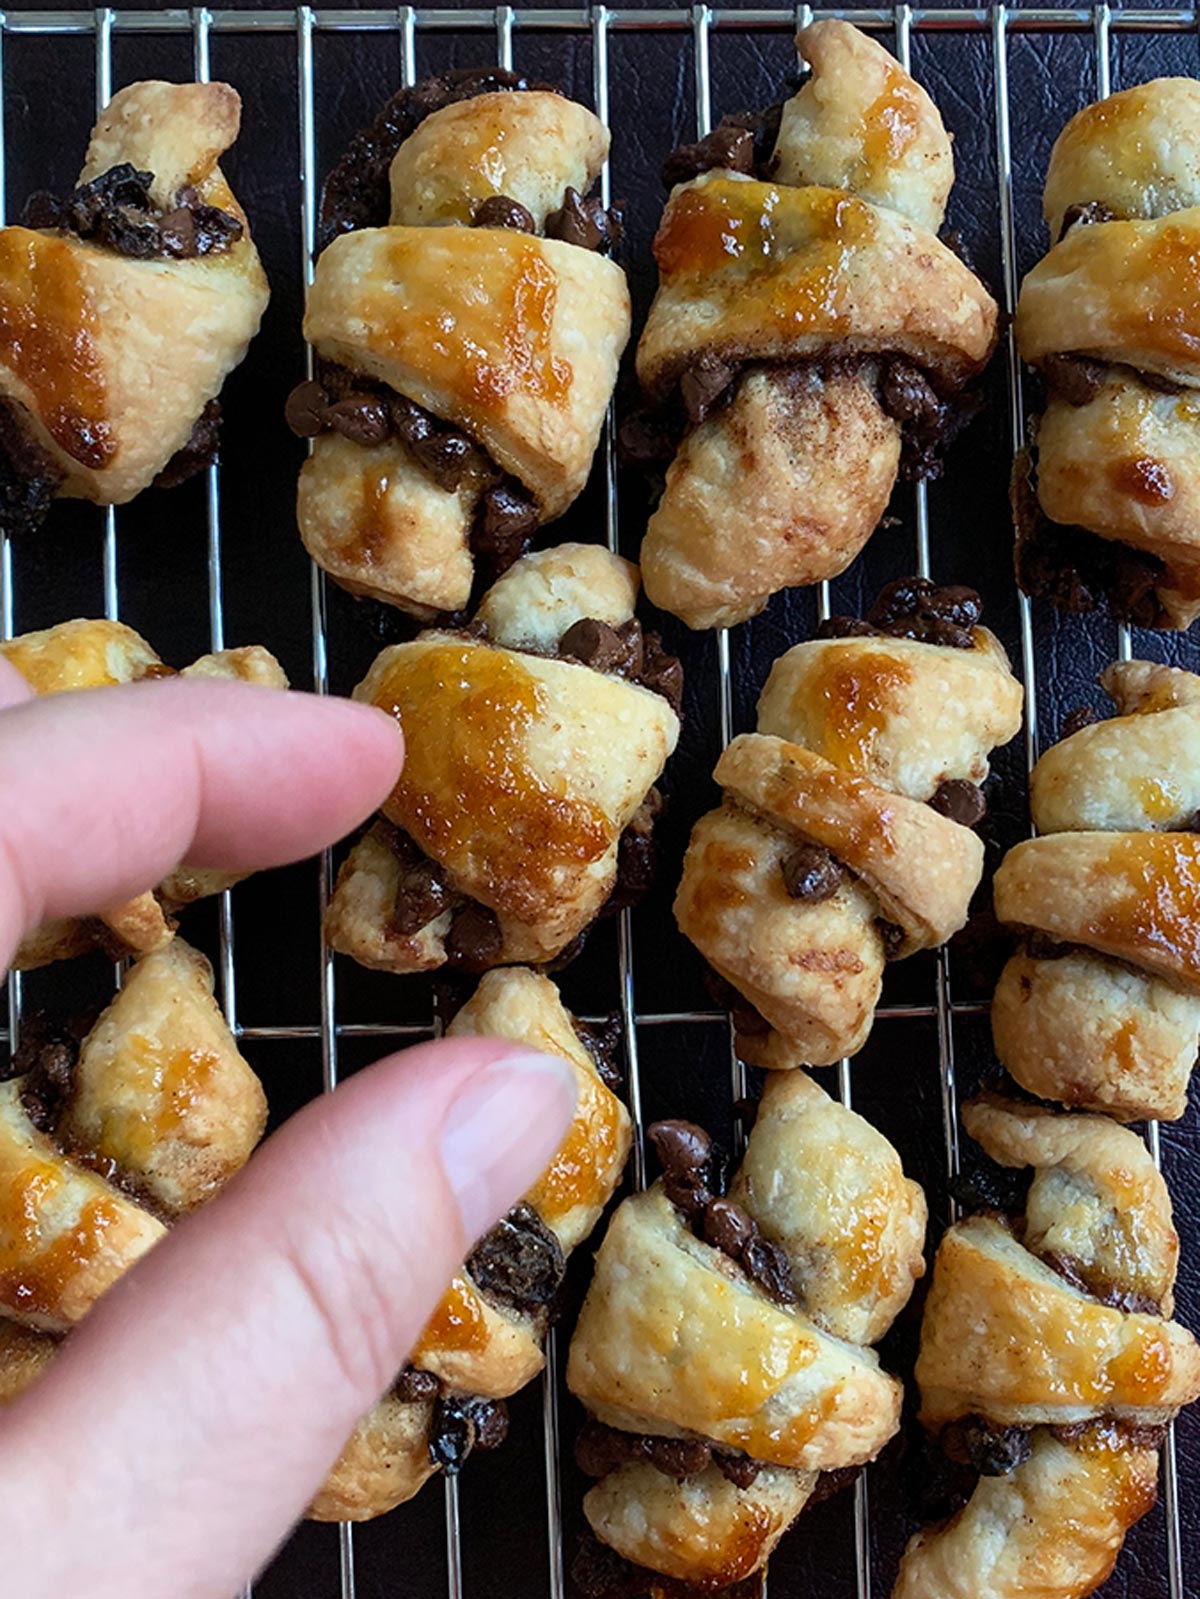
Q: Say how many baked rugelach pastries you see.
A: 12